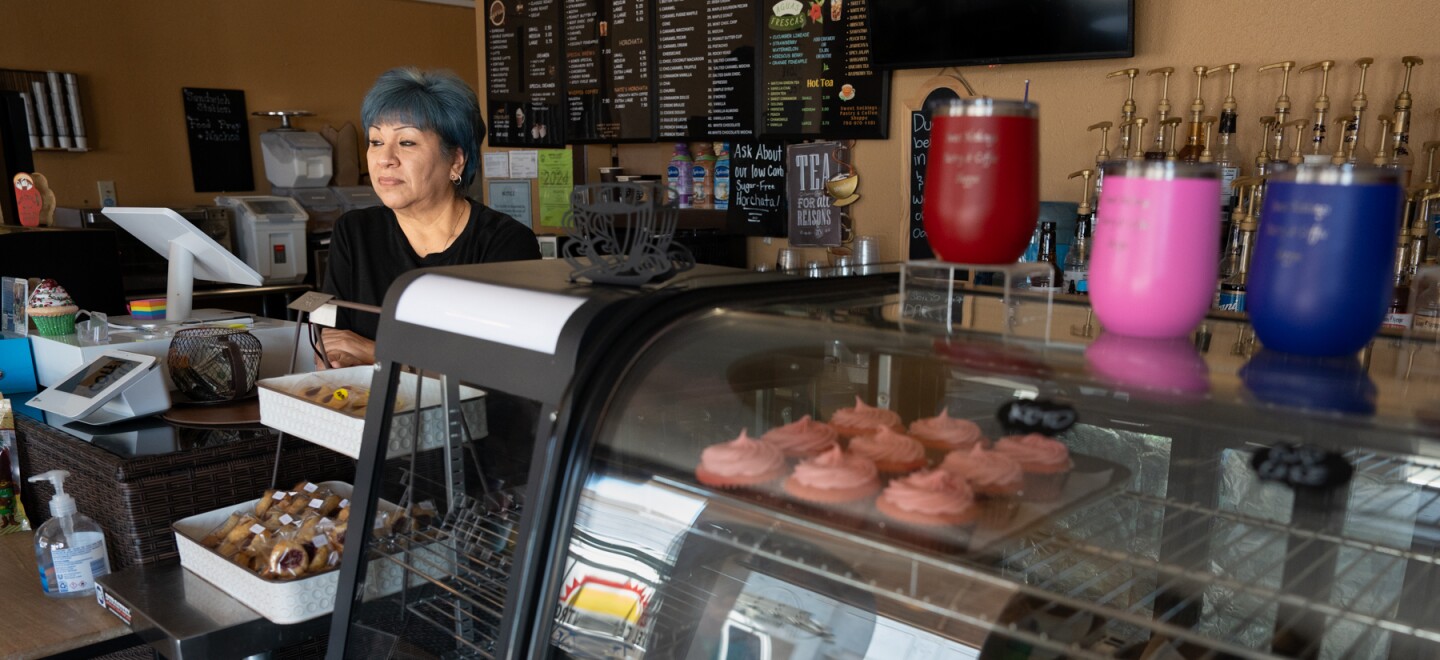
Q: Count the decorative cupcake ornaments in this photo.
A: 1